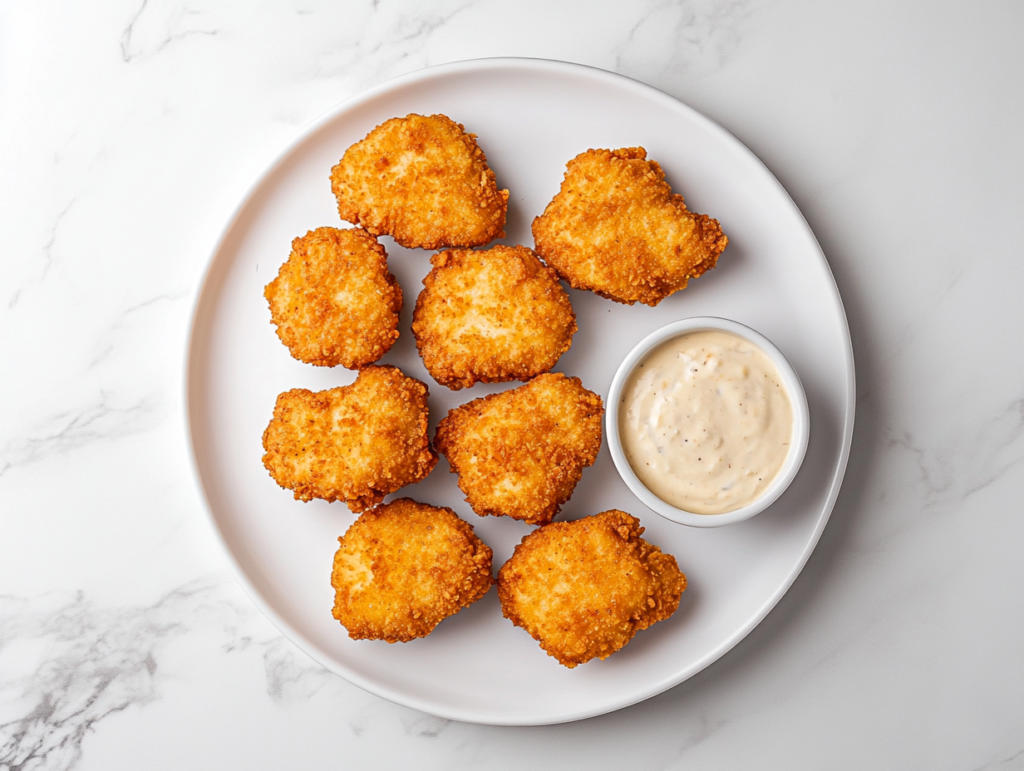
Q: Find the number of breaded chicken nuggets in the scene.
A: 8